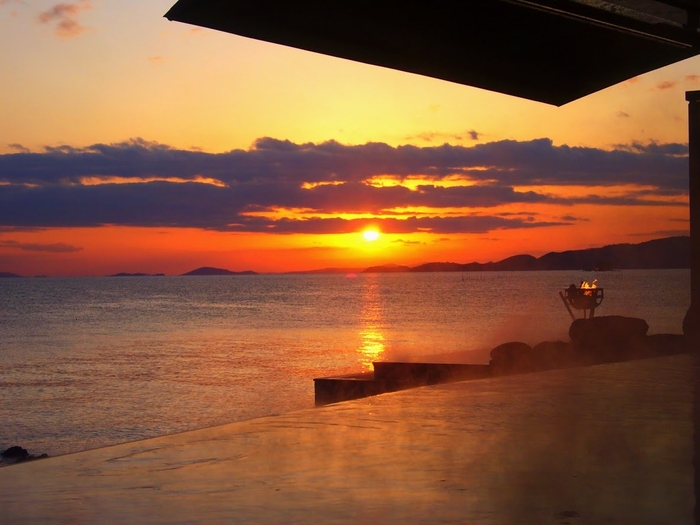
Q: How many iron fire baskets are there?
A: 1